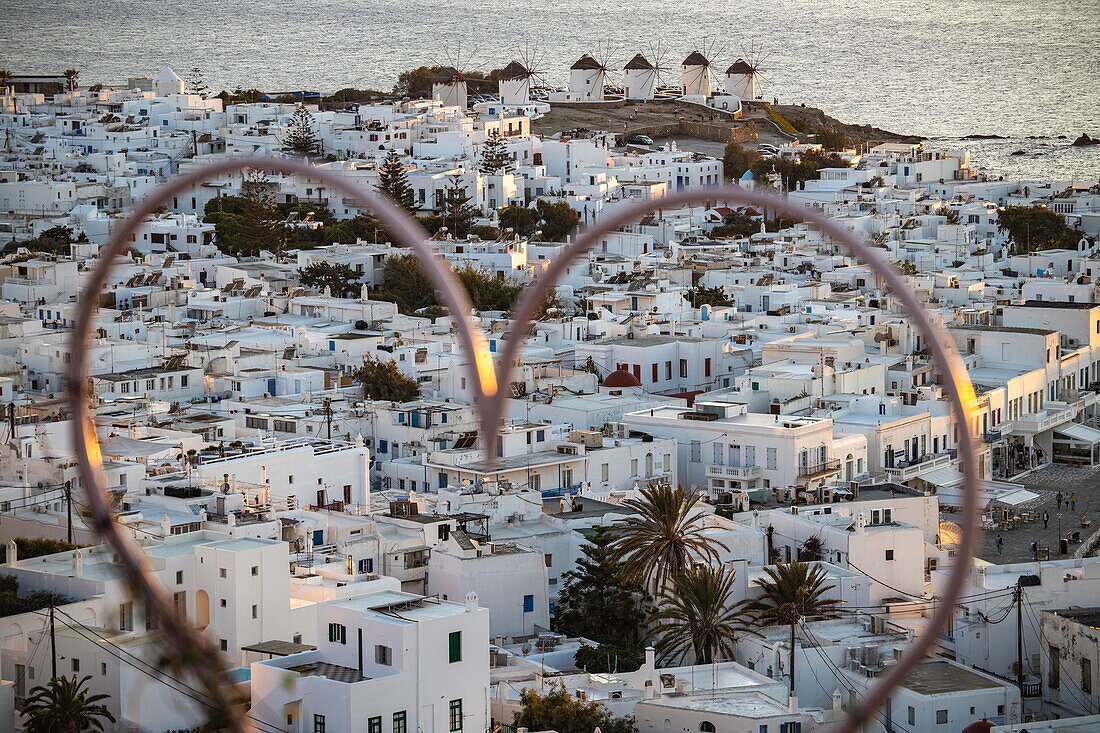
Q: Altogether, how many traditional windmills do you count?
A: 6